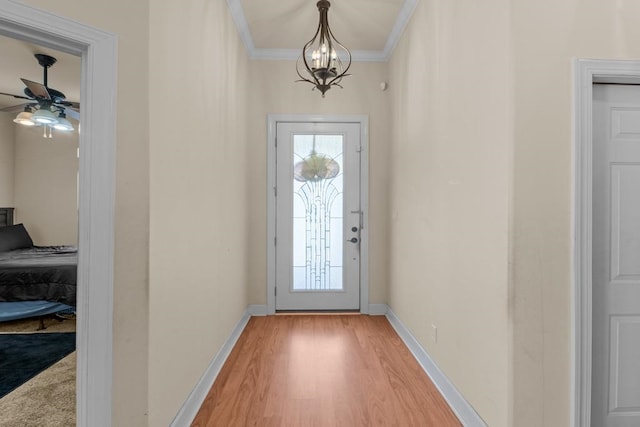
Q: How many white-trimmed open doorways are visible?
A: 1